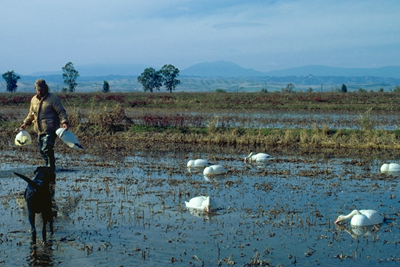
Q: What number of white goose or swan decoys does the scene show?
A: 8